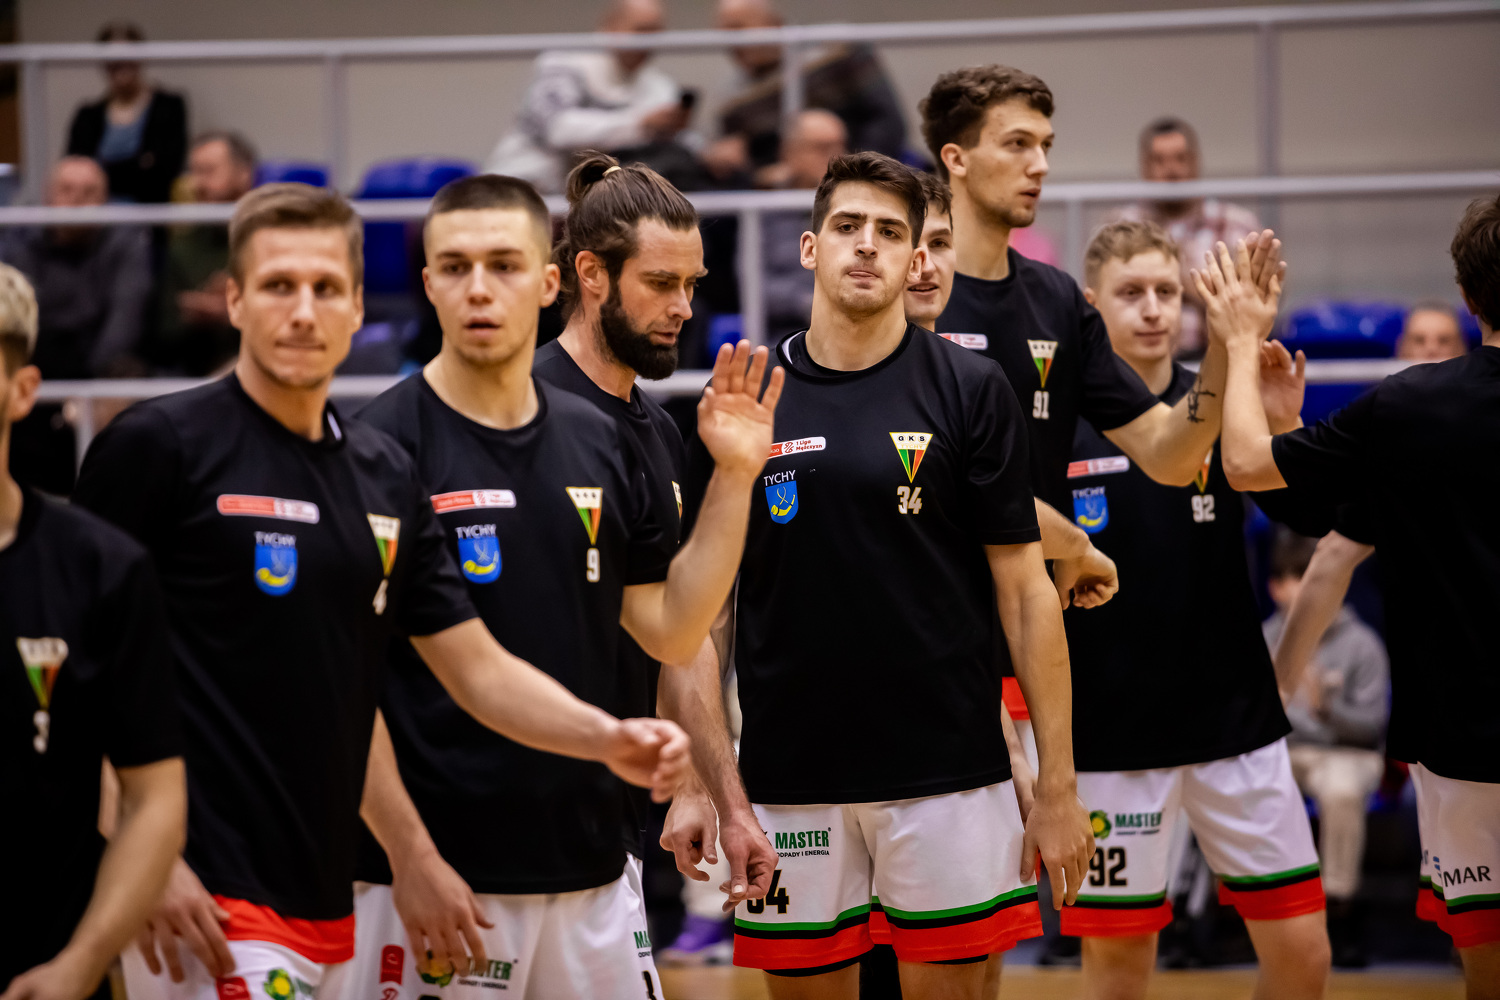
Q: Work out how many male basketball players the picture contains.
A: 9